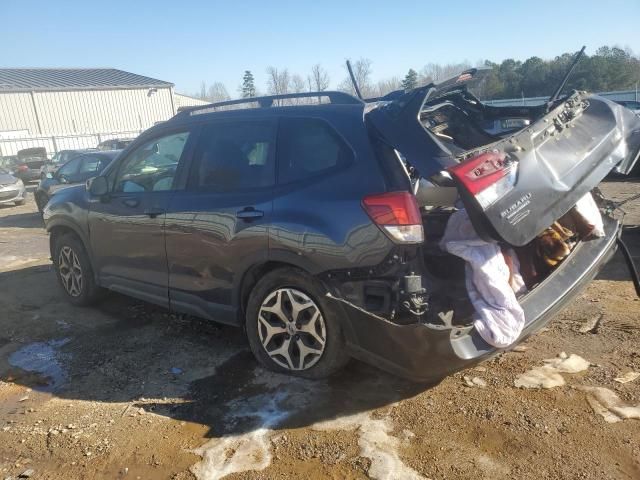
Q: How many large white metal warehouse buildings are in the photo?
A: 1